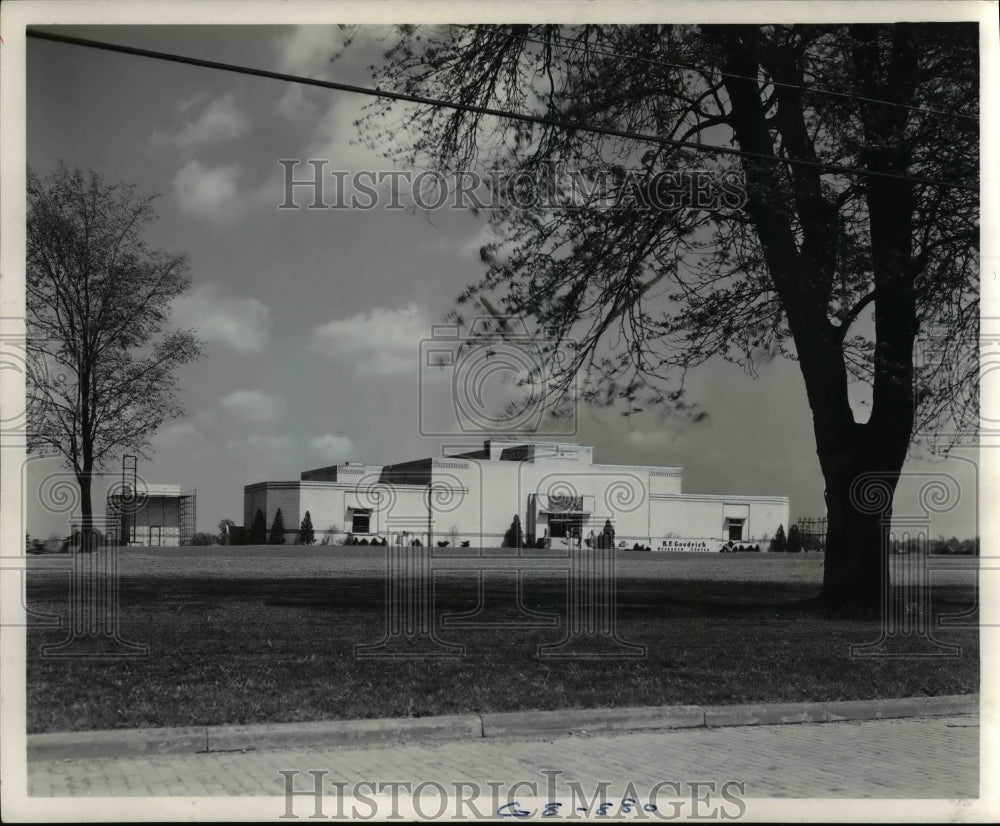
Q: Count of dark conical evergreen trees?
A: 7